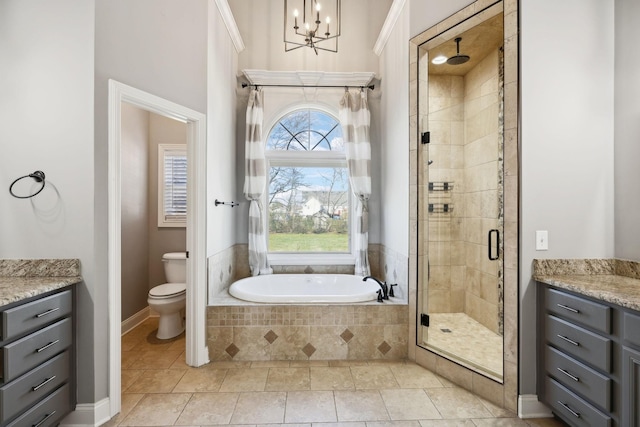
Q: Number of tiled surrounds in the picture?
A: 2